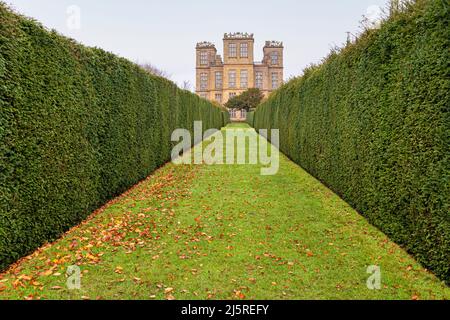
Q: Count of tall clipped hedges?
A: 2